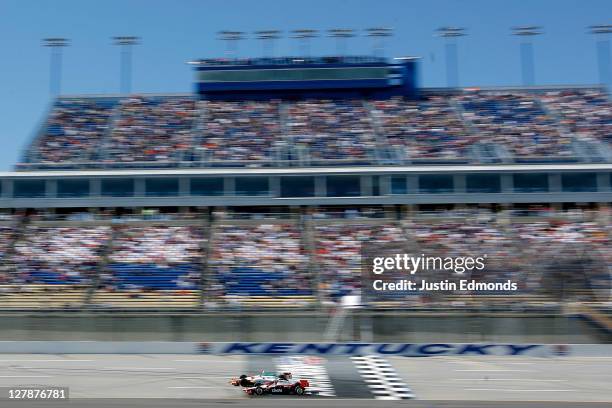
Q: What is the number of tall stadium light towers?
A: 10